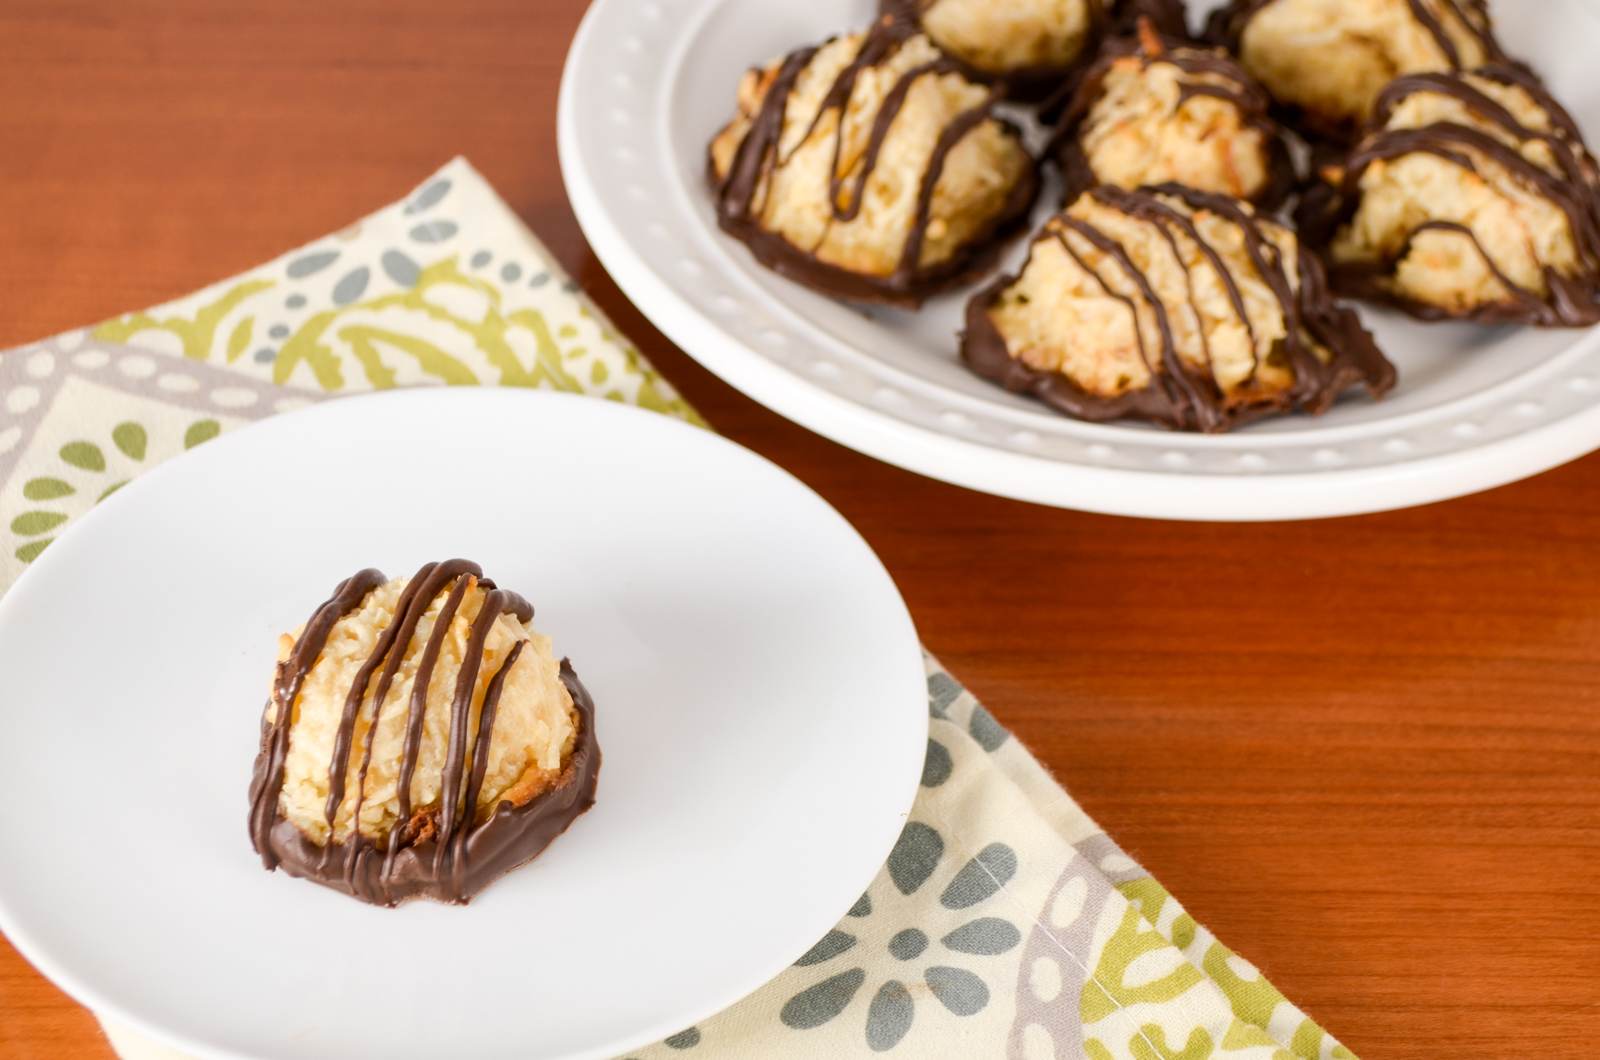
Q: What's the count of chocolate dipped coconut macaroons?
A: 7